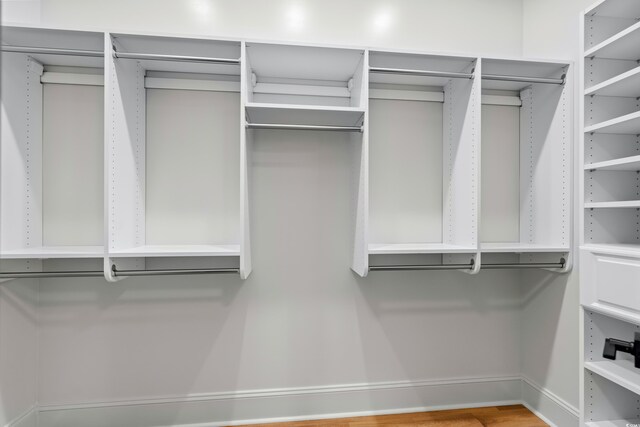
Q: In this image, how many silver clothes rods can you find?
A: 9